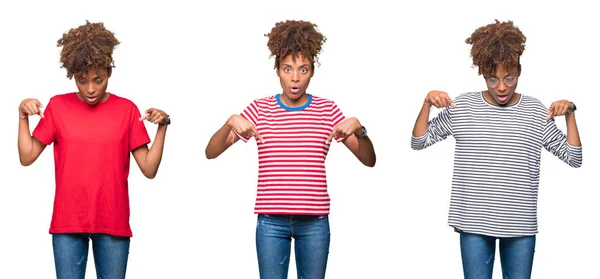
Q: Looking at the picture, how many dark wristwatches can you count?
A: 3